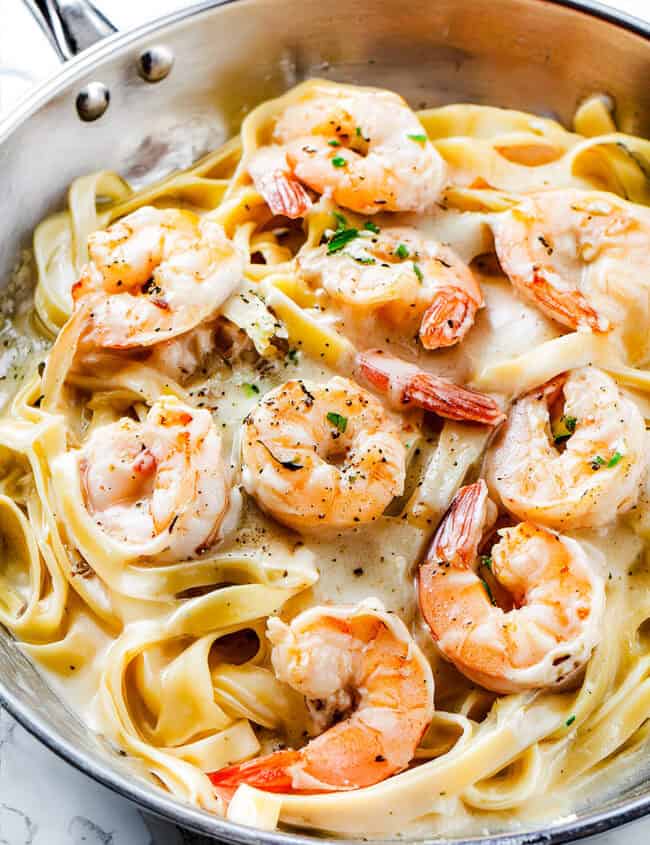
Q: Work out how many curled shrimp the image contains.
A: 9